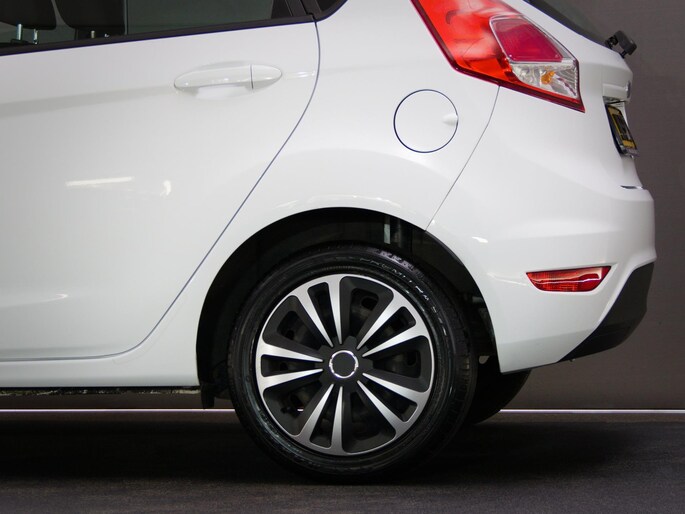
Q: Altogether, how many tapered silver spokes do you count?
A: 10